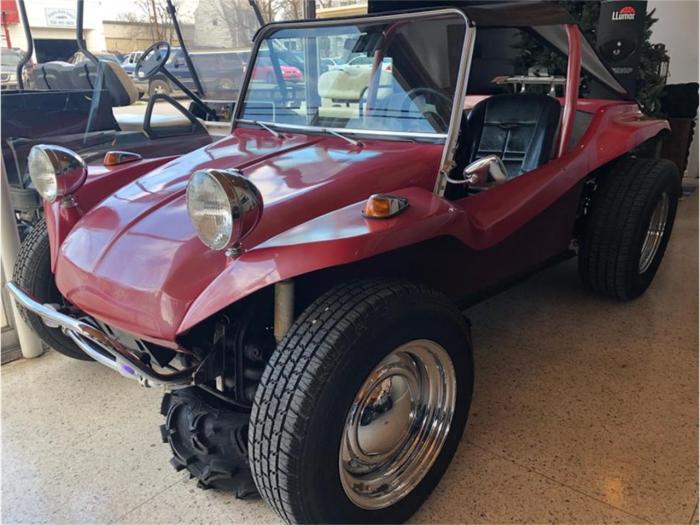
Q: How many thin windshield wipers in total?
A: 2